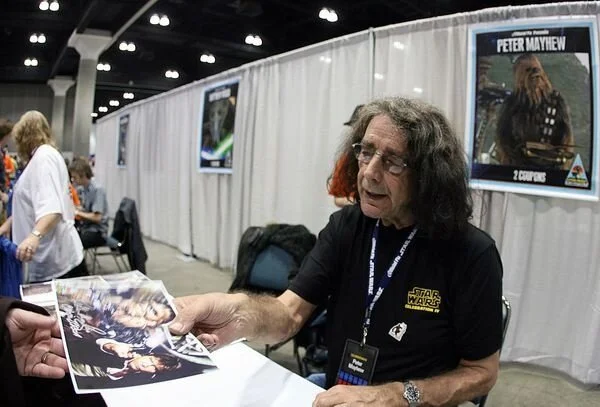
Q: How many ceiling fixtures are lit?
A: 14